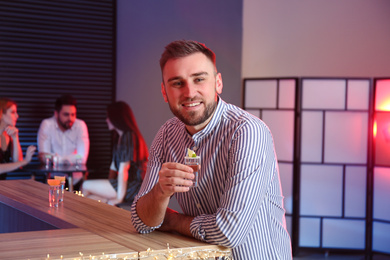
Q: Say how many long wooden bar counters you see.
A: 1